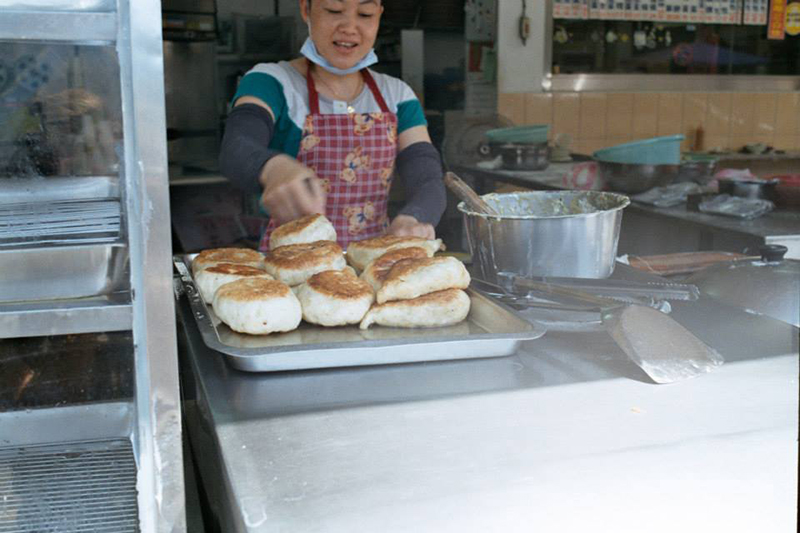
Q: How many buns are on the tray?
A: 10